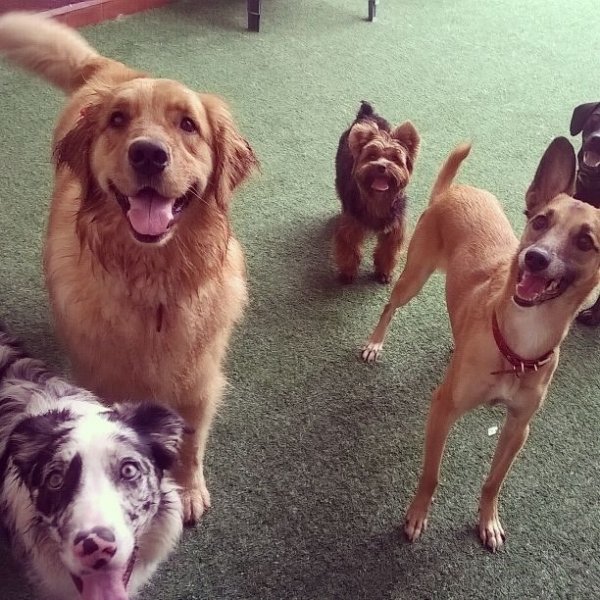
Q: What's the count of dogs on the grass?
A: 5